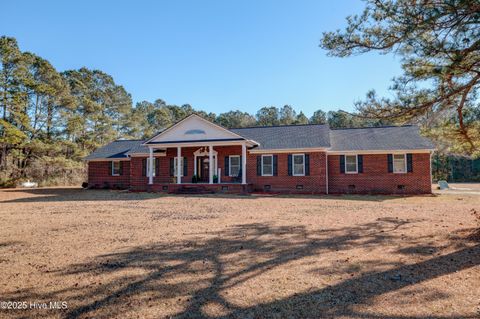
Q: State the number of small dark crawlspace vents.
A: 6